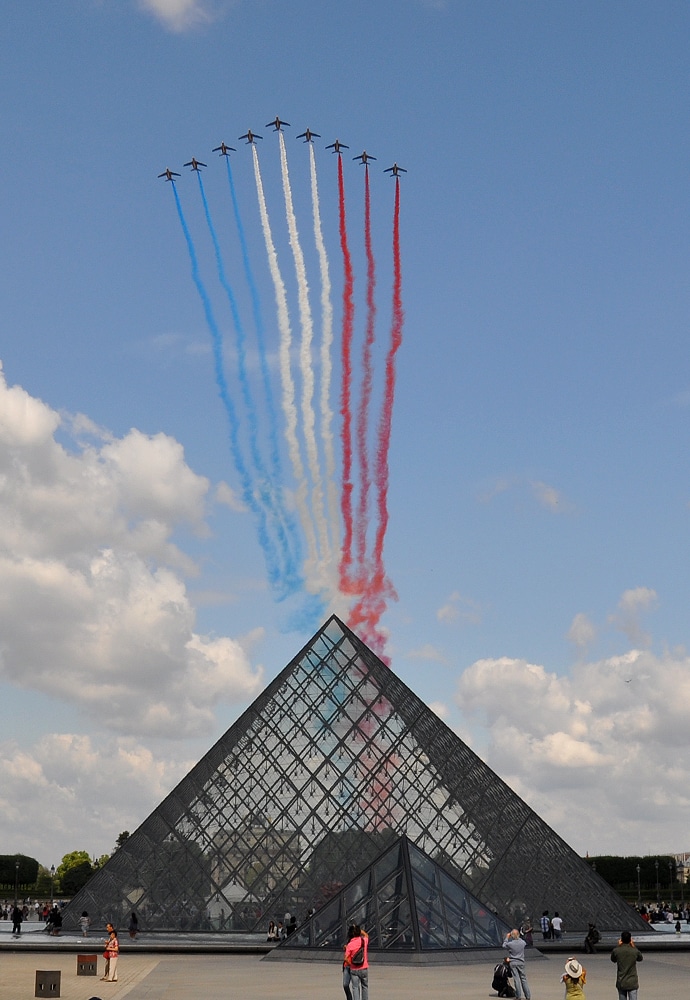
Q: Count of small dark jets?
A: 9